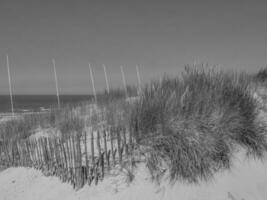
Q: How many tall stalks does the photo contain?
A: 6